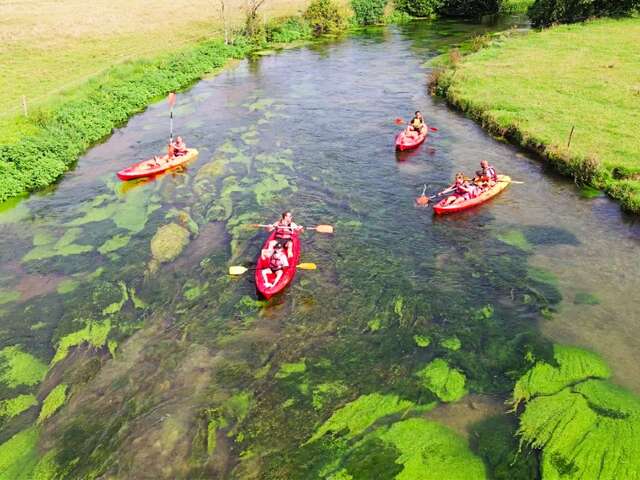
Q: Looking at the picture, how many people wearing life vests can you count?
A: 6